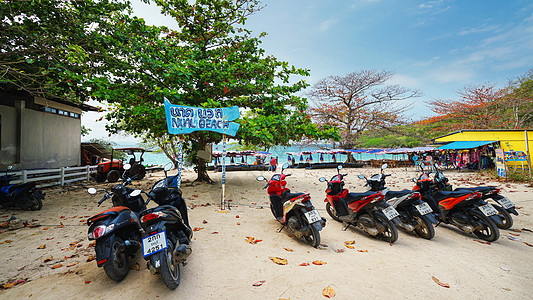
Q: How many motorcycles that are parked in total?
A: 8